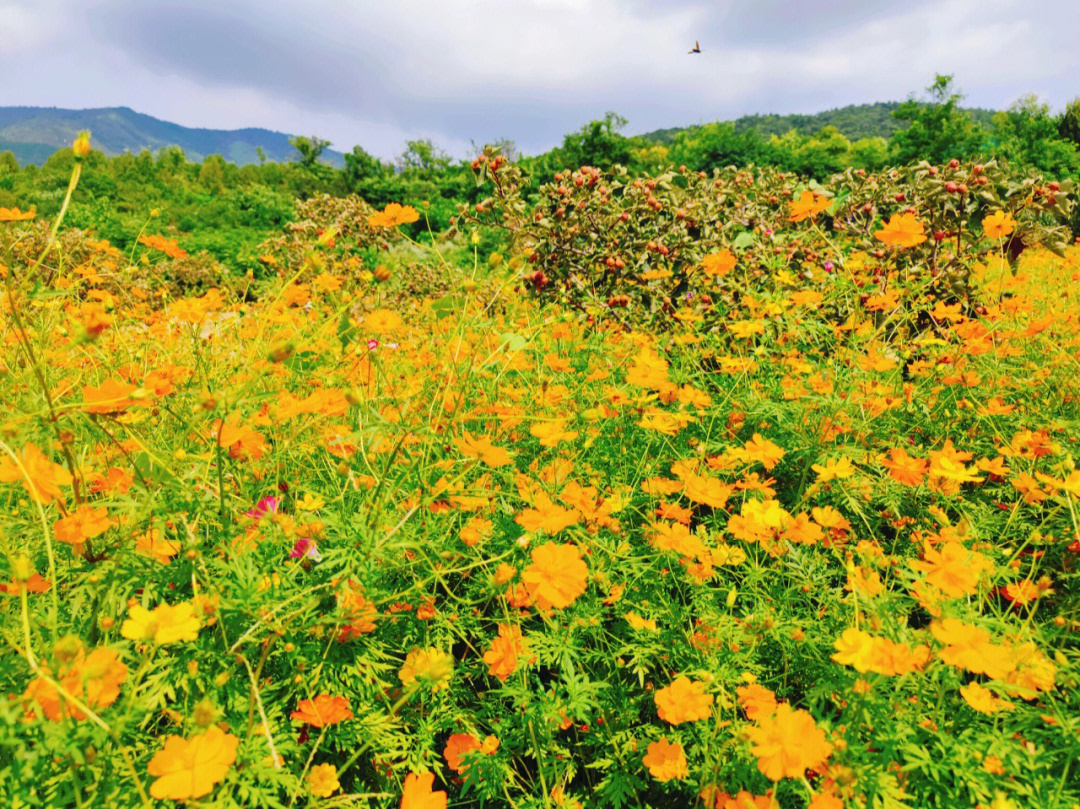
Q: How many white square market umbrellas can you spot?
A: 0